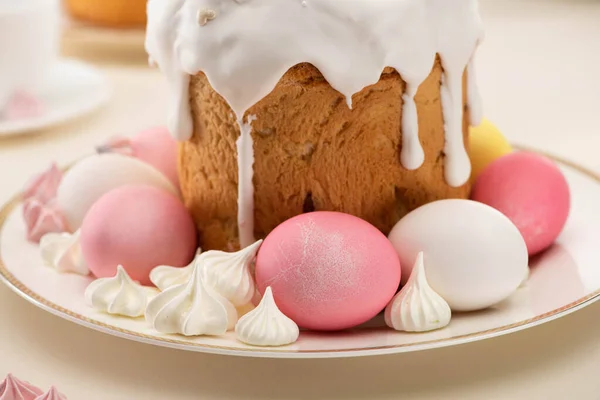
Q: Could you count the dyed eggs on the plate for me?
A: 5